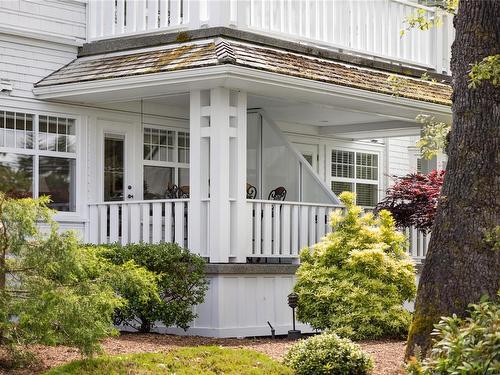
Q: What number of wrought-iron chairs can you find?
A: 4